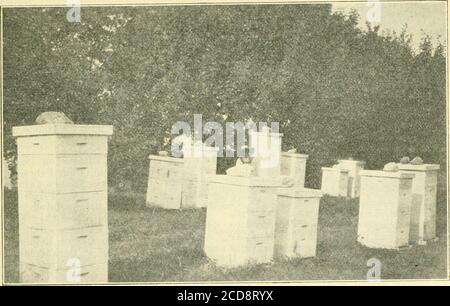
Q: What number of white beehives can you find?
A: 11